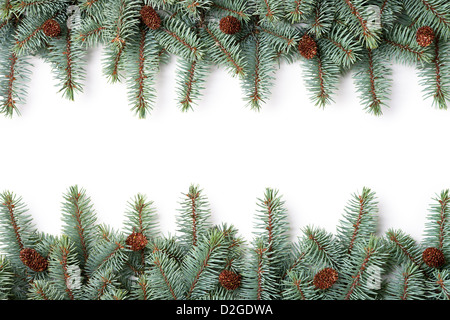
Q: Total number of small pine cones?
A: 10